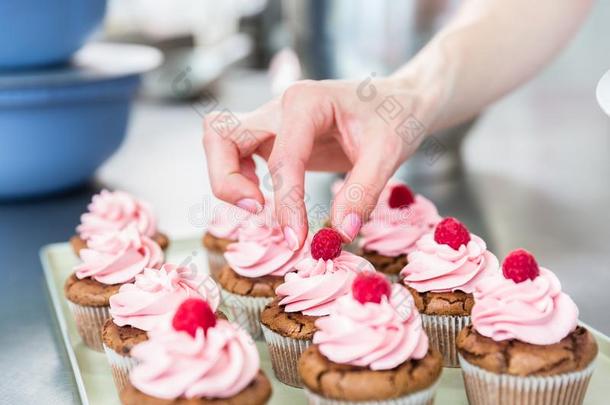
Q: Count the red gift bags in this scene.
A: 0